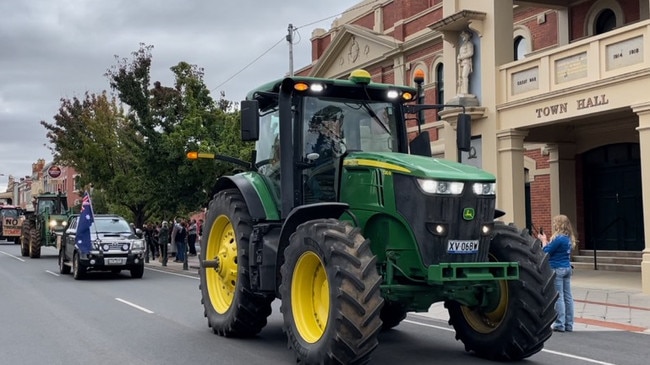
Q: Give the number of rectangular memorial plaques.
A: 3